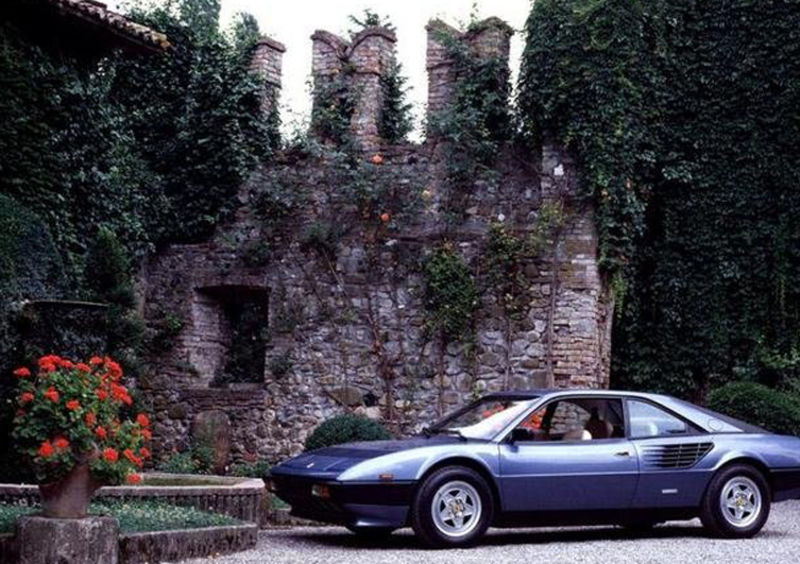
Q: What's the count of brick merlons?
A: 3